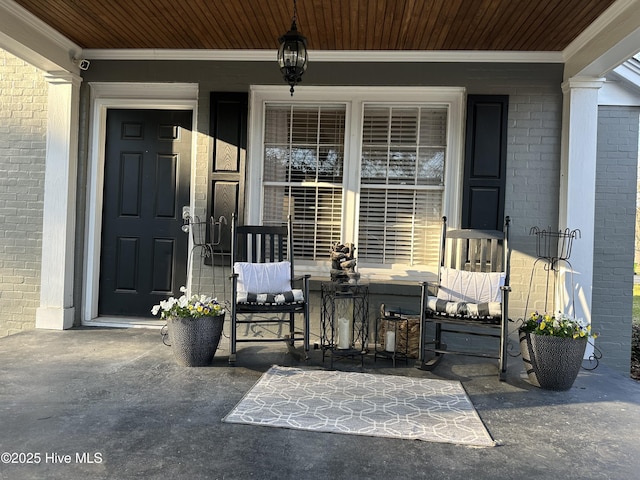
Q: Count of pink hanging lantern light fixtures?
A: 0